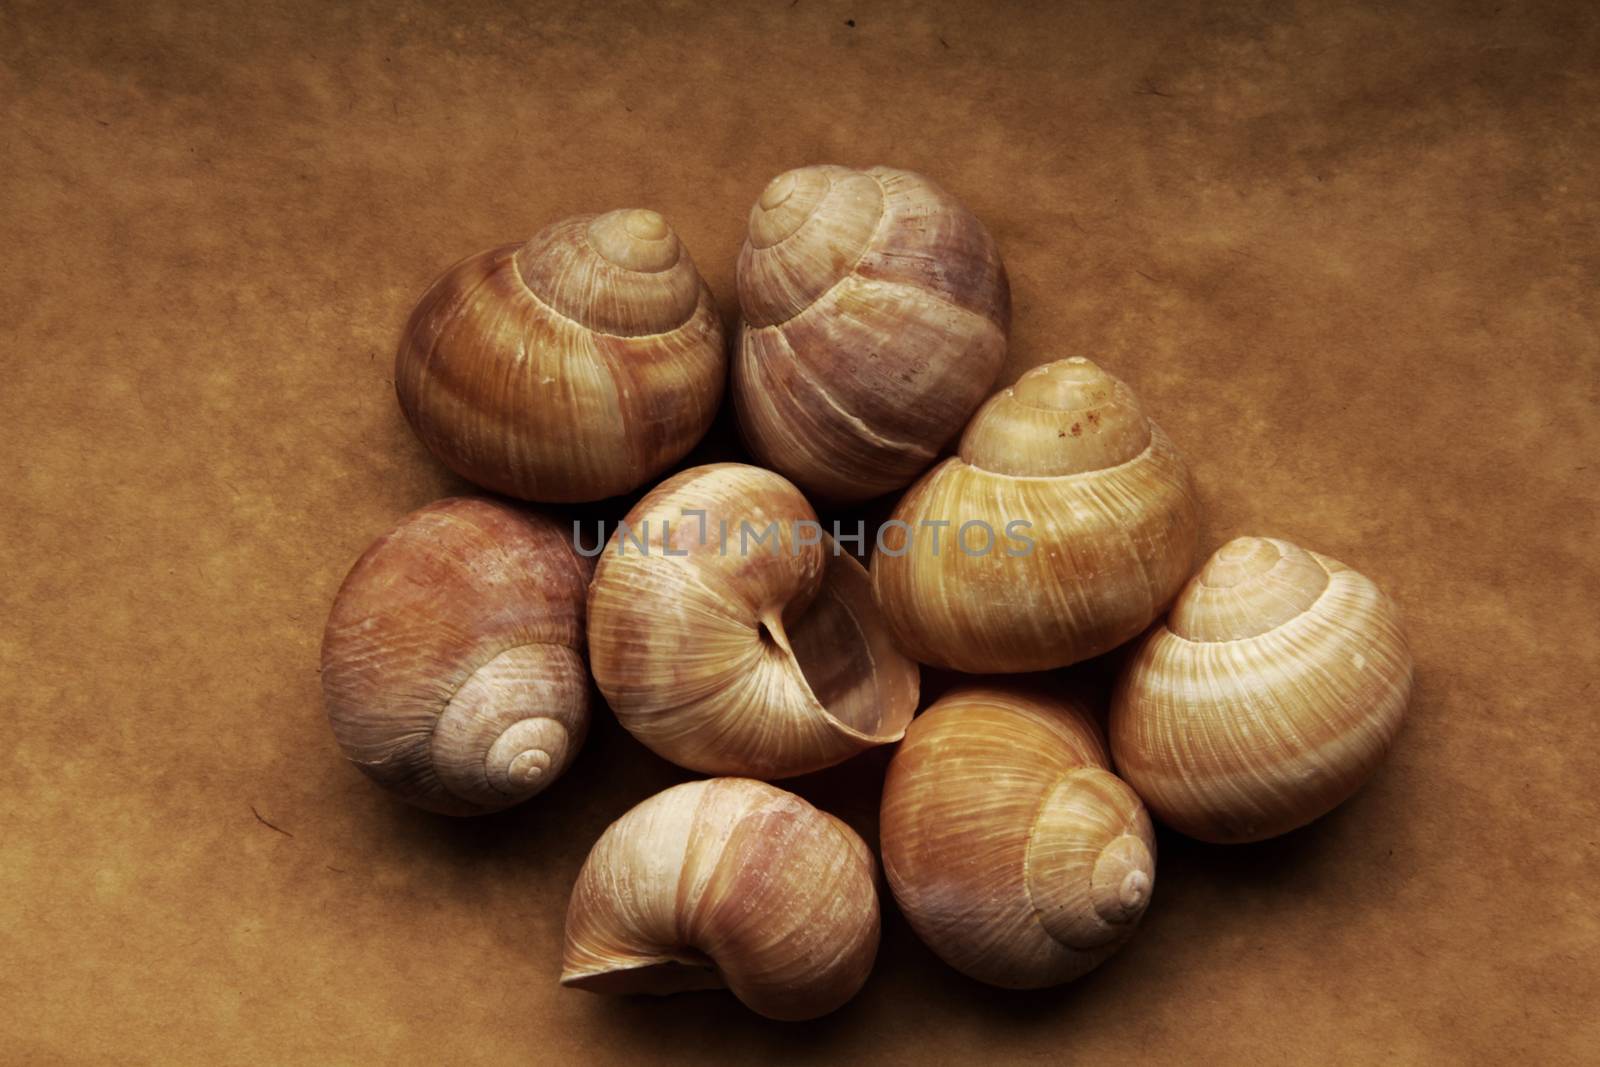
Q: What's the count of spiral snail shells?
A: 8